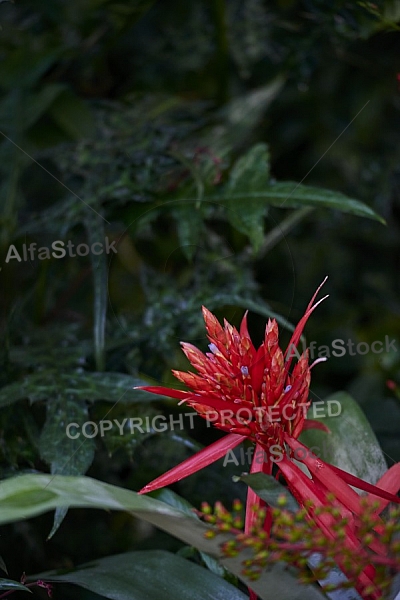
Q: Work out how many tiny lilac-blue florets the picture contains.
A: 3